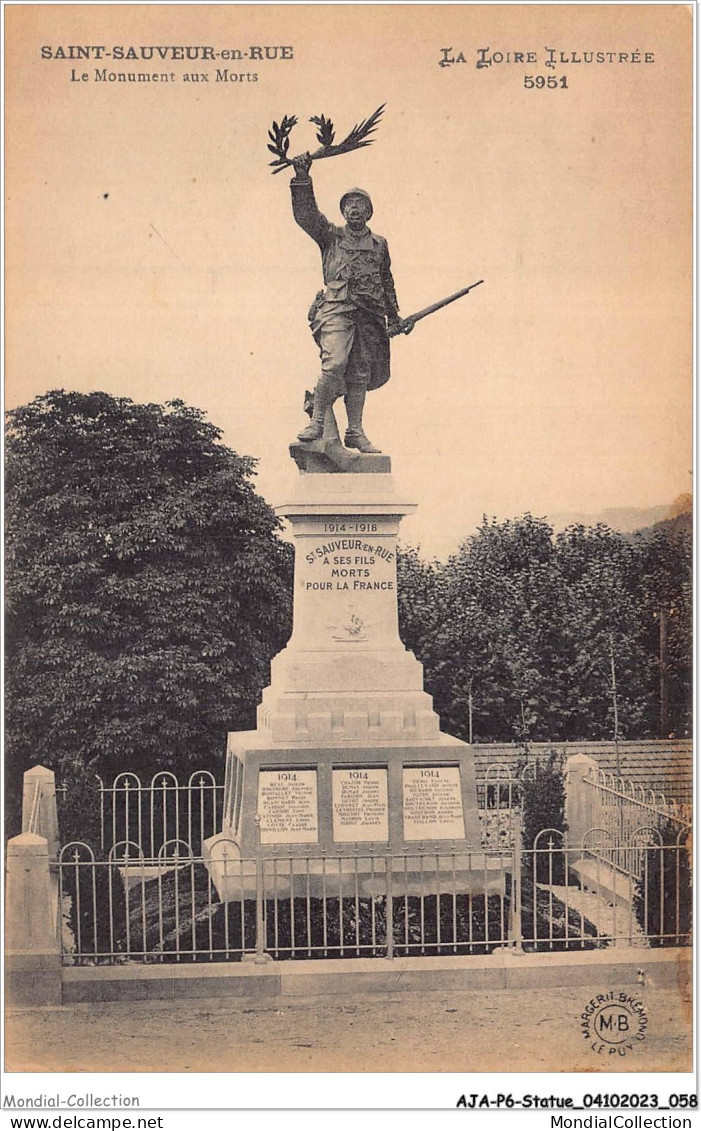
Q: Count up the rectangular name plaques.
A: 3